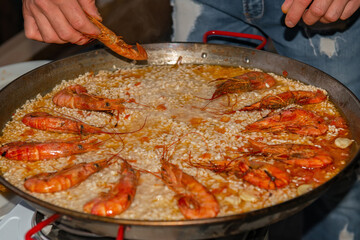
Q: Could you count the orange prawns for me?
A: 12